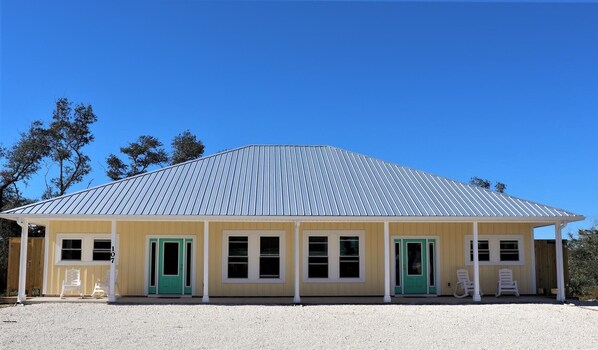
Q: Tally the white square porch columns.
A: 7